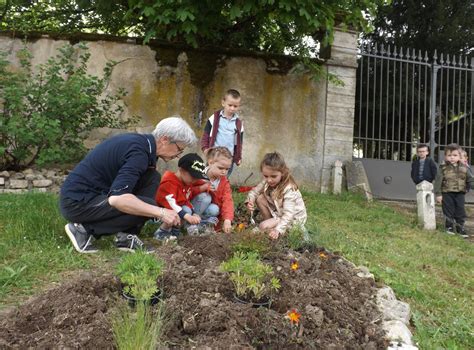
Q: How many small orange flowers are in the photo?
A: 4